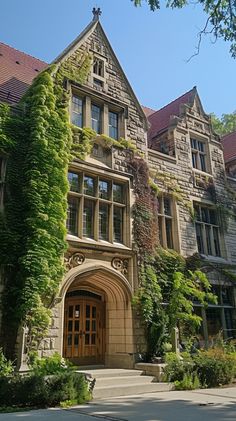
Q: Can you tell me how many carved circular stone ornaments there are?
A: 2